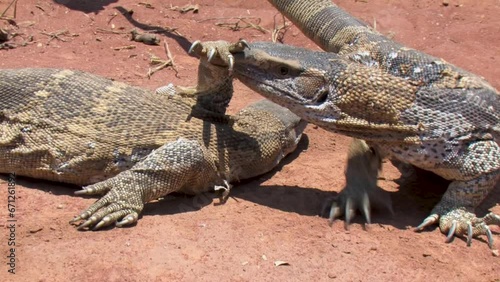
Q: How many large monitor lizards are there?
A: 2